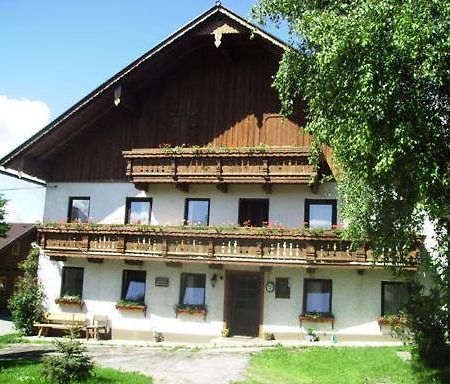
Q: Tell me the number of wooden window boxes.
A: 5